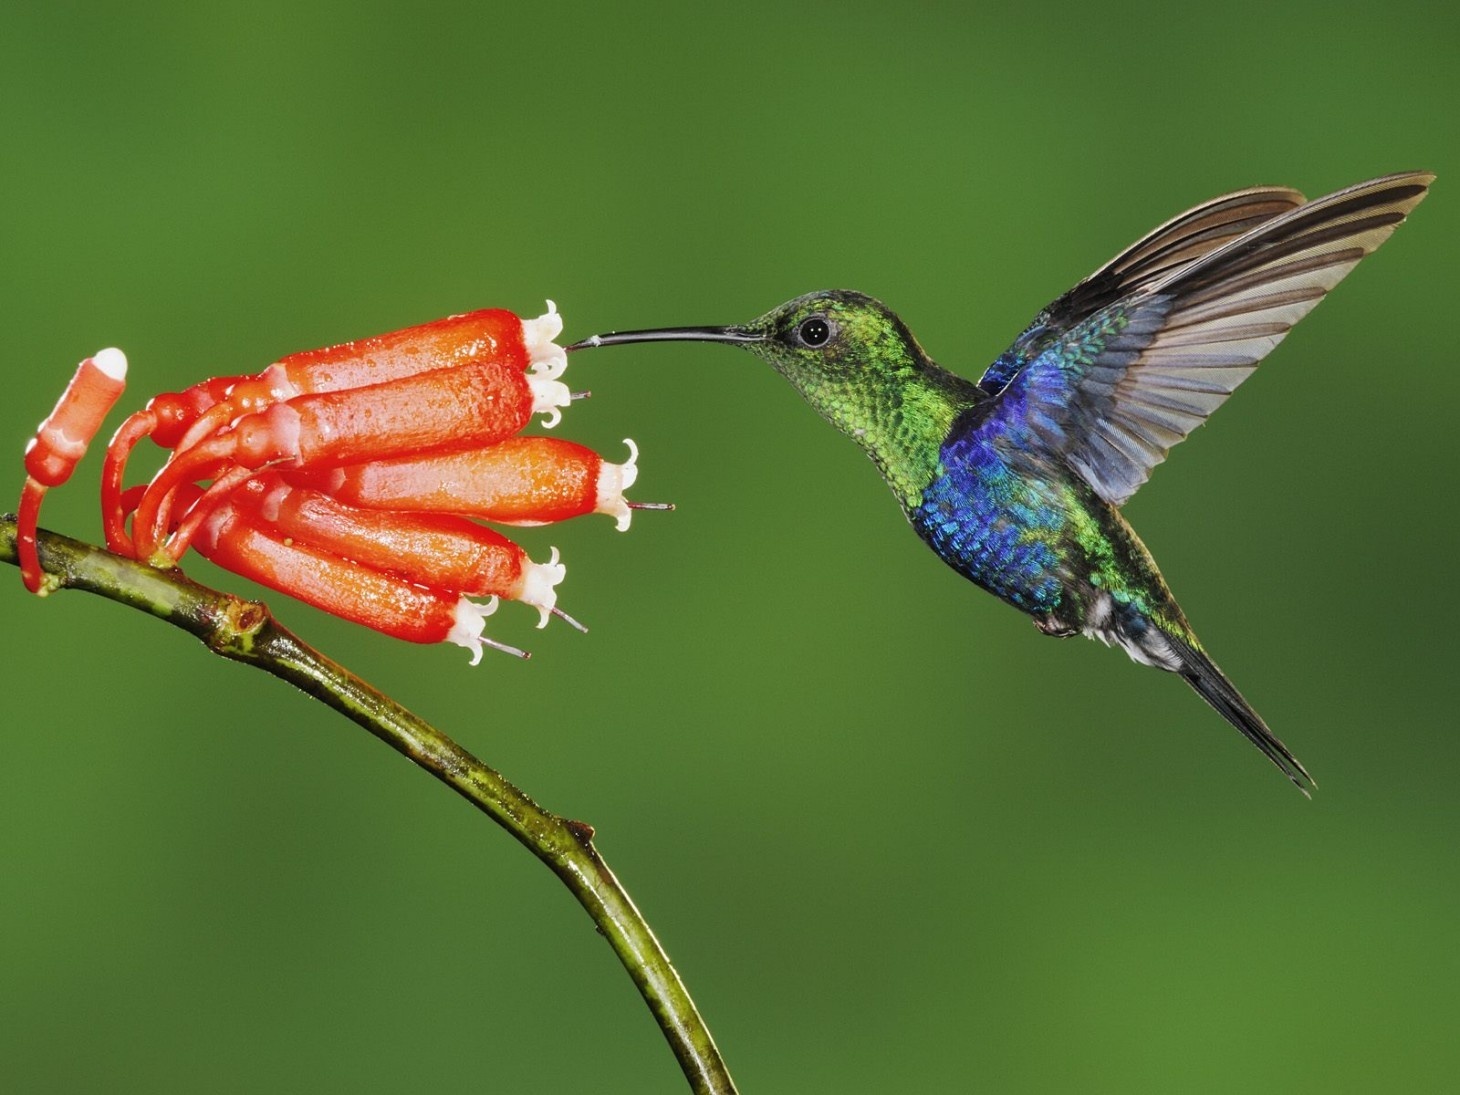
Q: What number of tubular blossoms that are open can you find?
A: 5